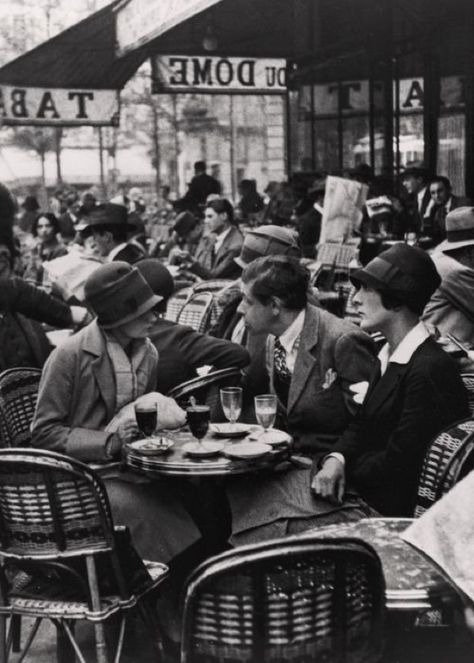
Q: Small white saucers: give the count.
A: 5